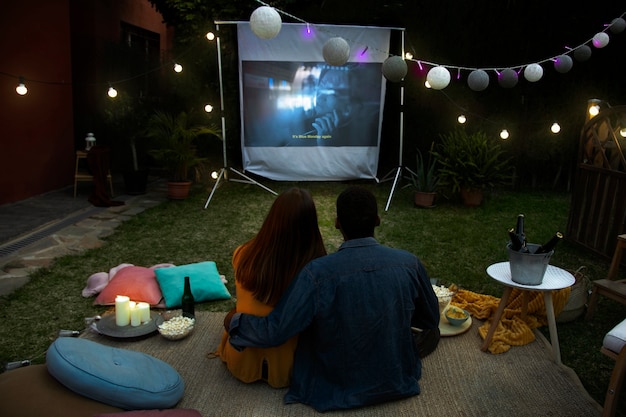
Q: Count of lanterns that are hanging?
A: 11